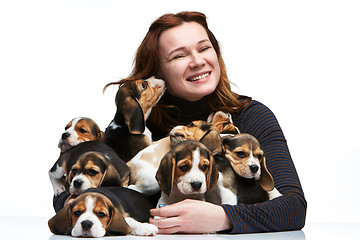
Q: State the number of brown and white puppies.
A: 8